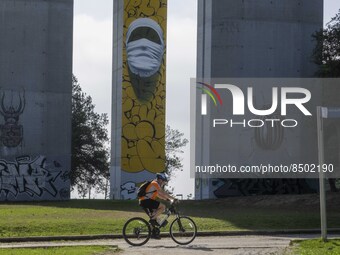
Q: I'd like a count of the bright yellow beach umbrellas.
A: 0